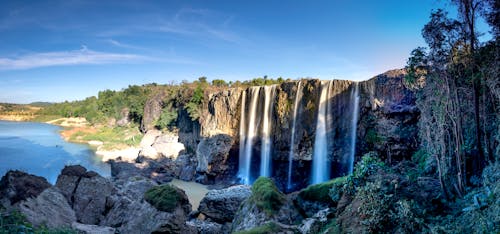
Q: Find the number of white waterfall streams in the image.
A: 6